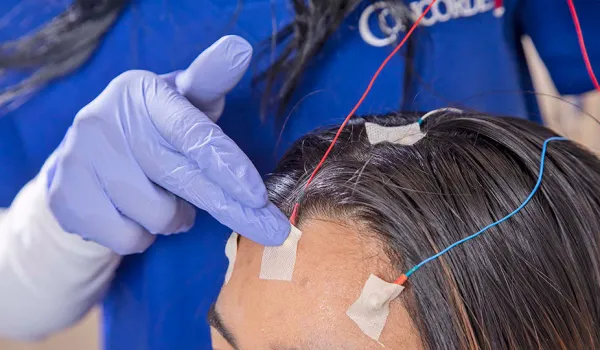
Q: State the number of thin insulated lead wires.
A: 4